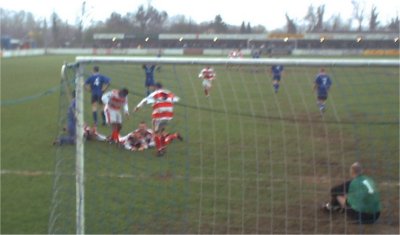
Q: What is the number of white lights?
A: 8